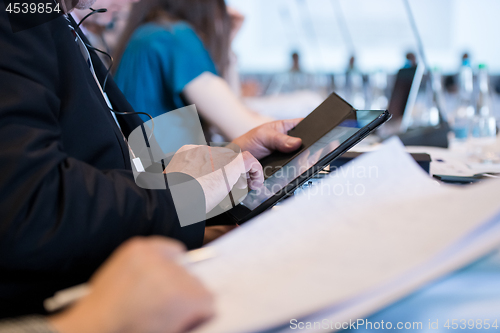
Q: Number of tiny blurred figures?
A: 4